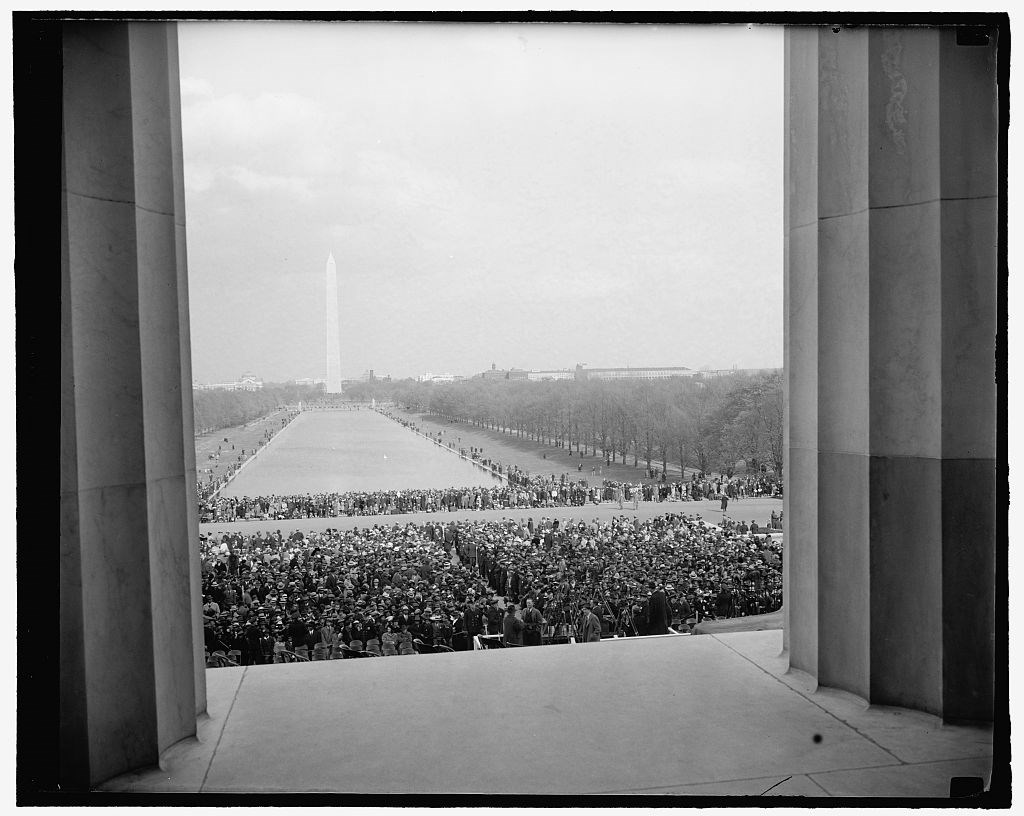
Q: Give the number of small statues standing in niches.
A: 0